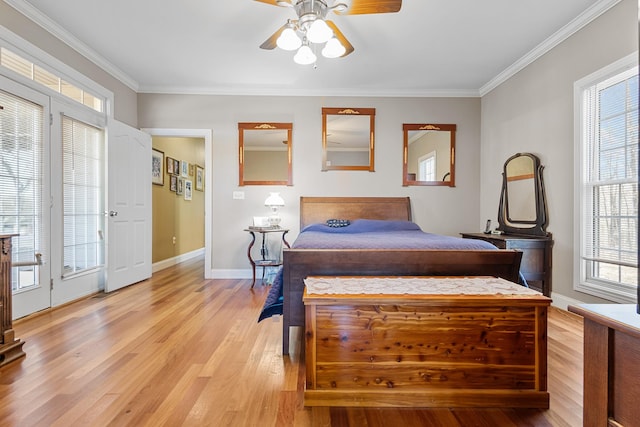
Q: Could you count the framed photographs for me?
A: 9